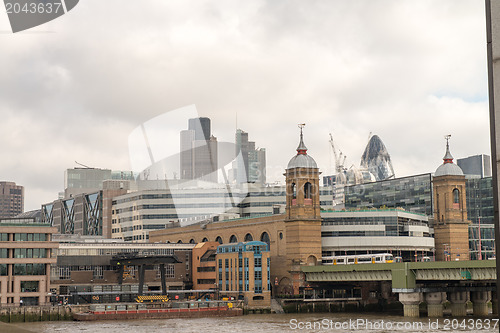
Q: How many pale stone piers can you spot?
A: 4